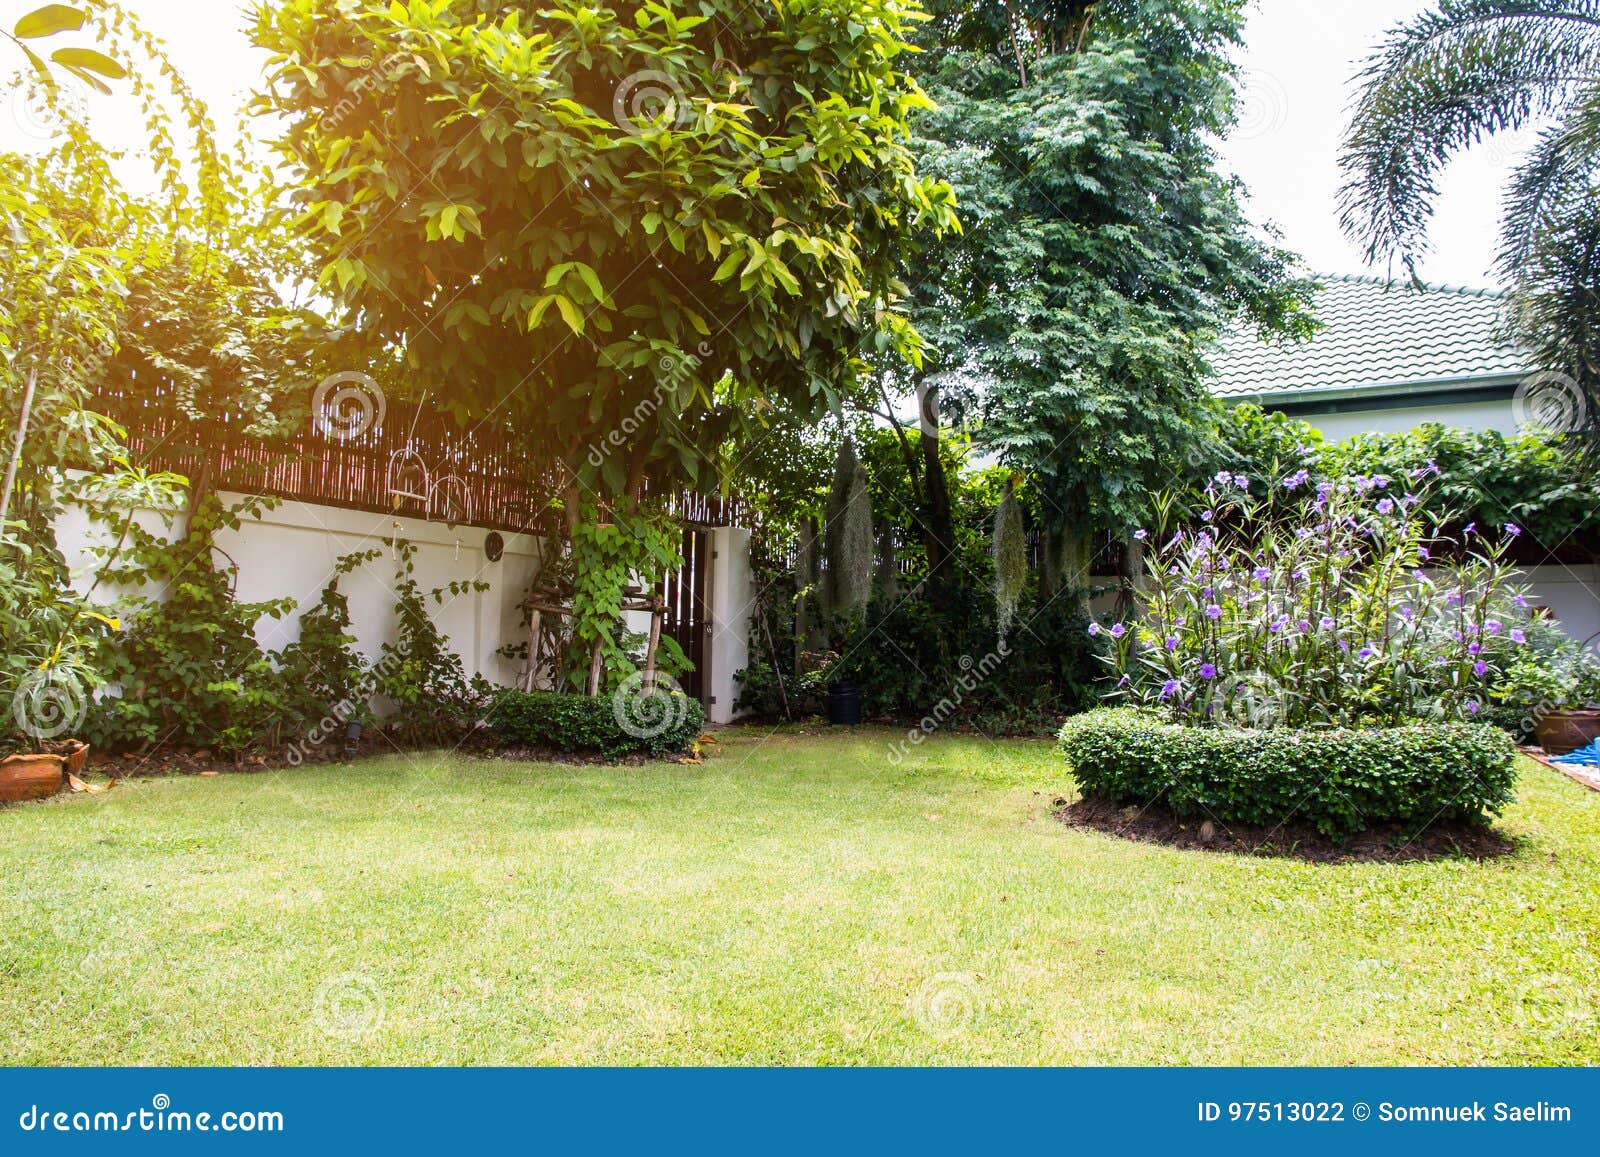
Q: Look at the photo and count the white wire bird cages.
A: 2